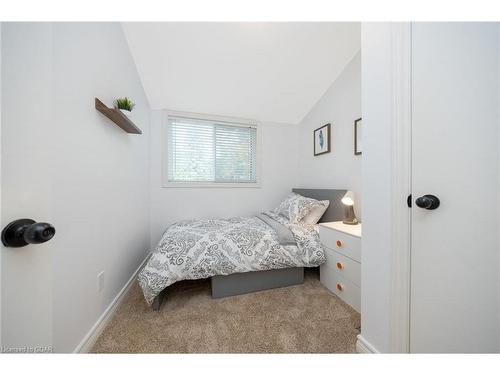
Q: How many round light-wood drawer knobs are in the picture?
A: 3